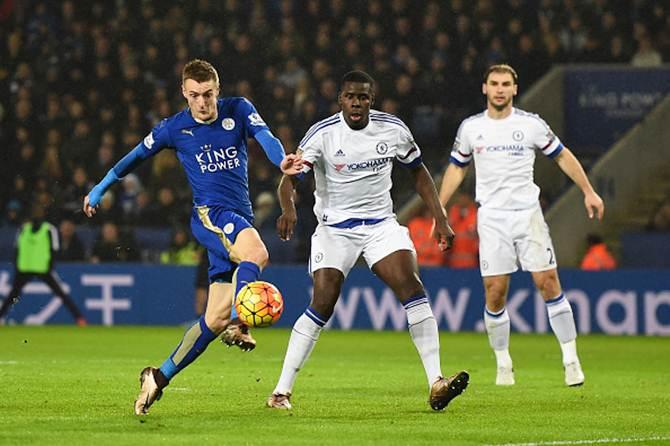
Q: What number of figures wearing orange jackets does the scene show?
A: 3